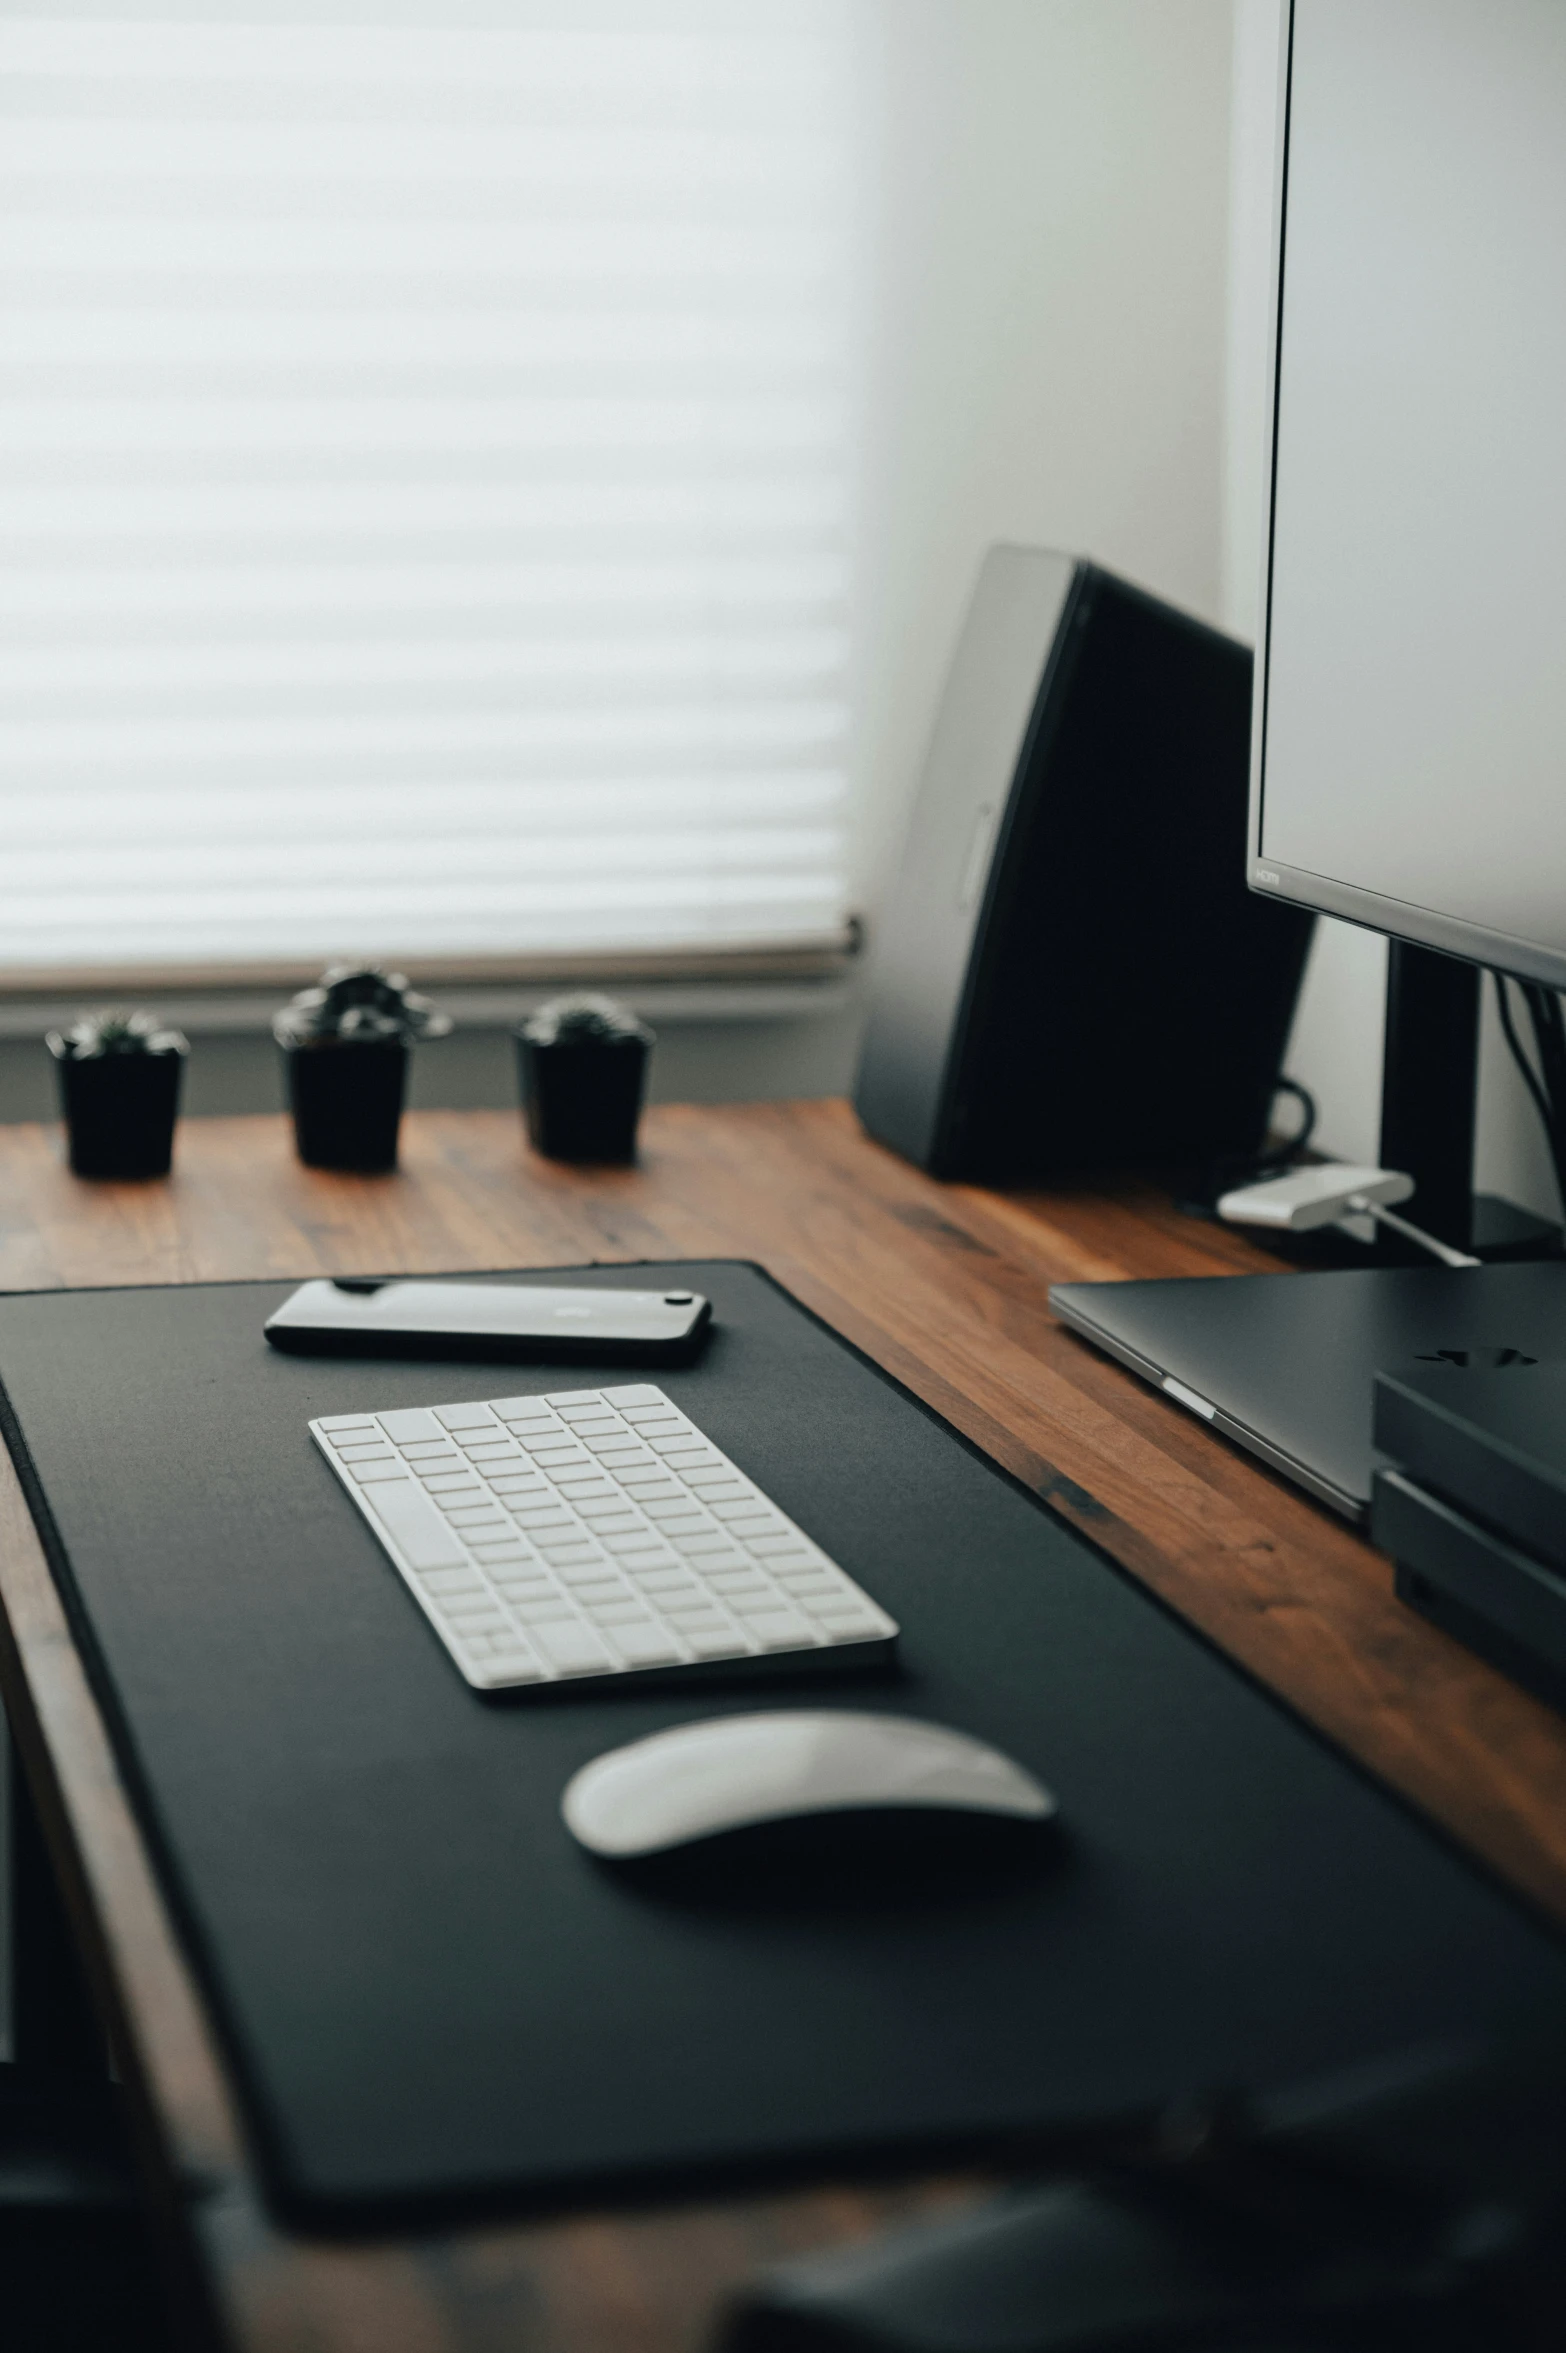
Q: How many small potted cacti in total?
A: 3